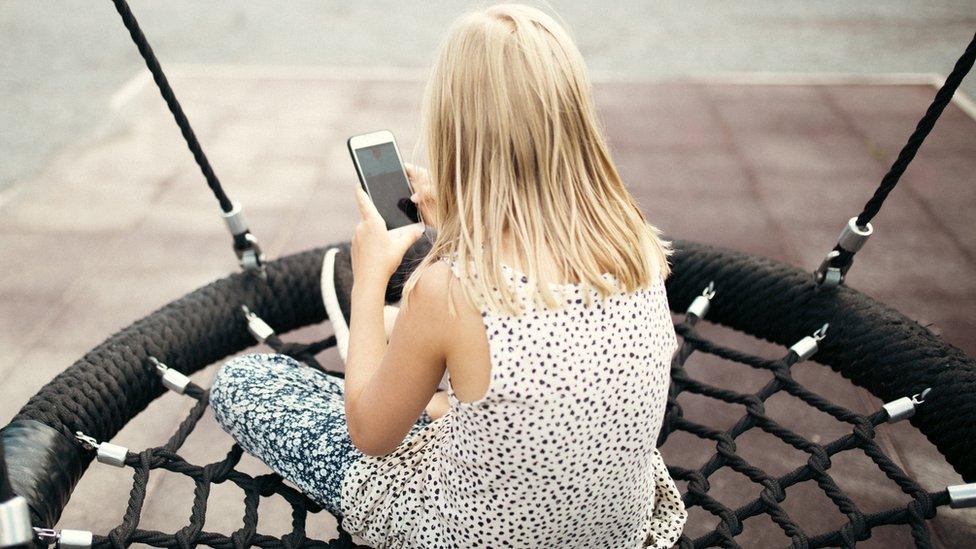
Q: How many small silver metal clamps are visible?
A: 8